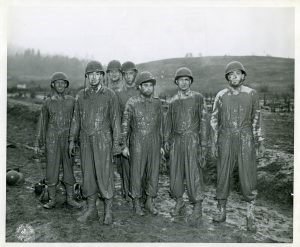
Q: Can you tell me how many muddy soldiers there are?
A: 7